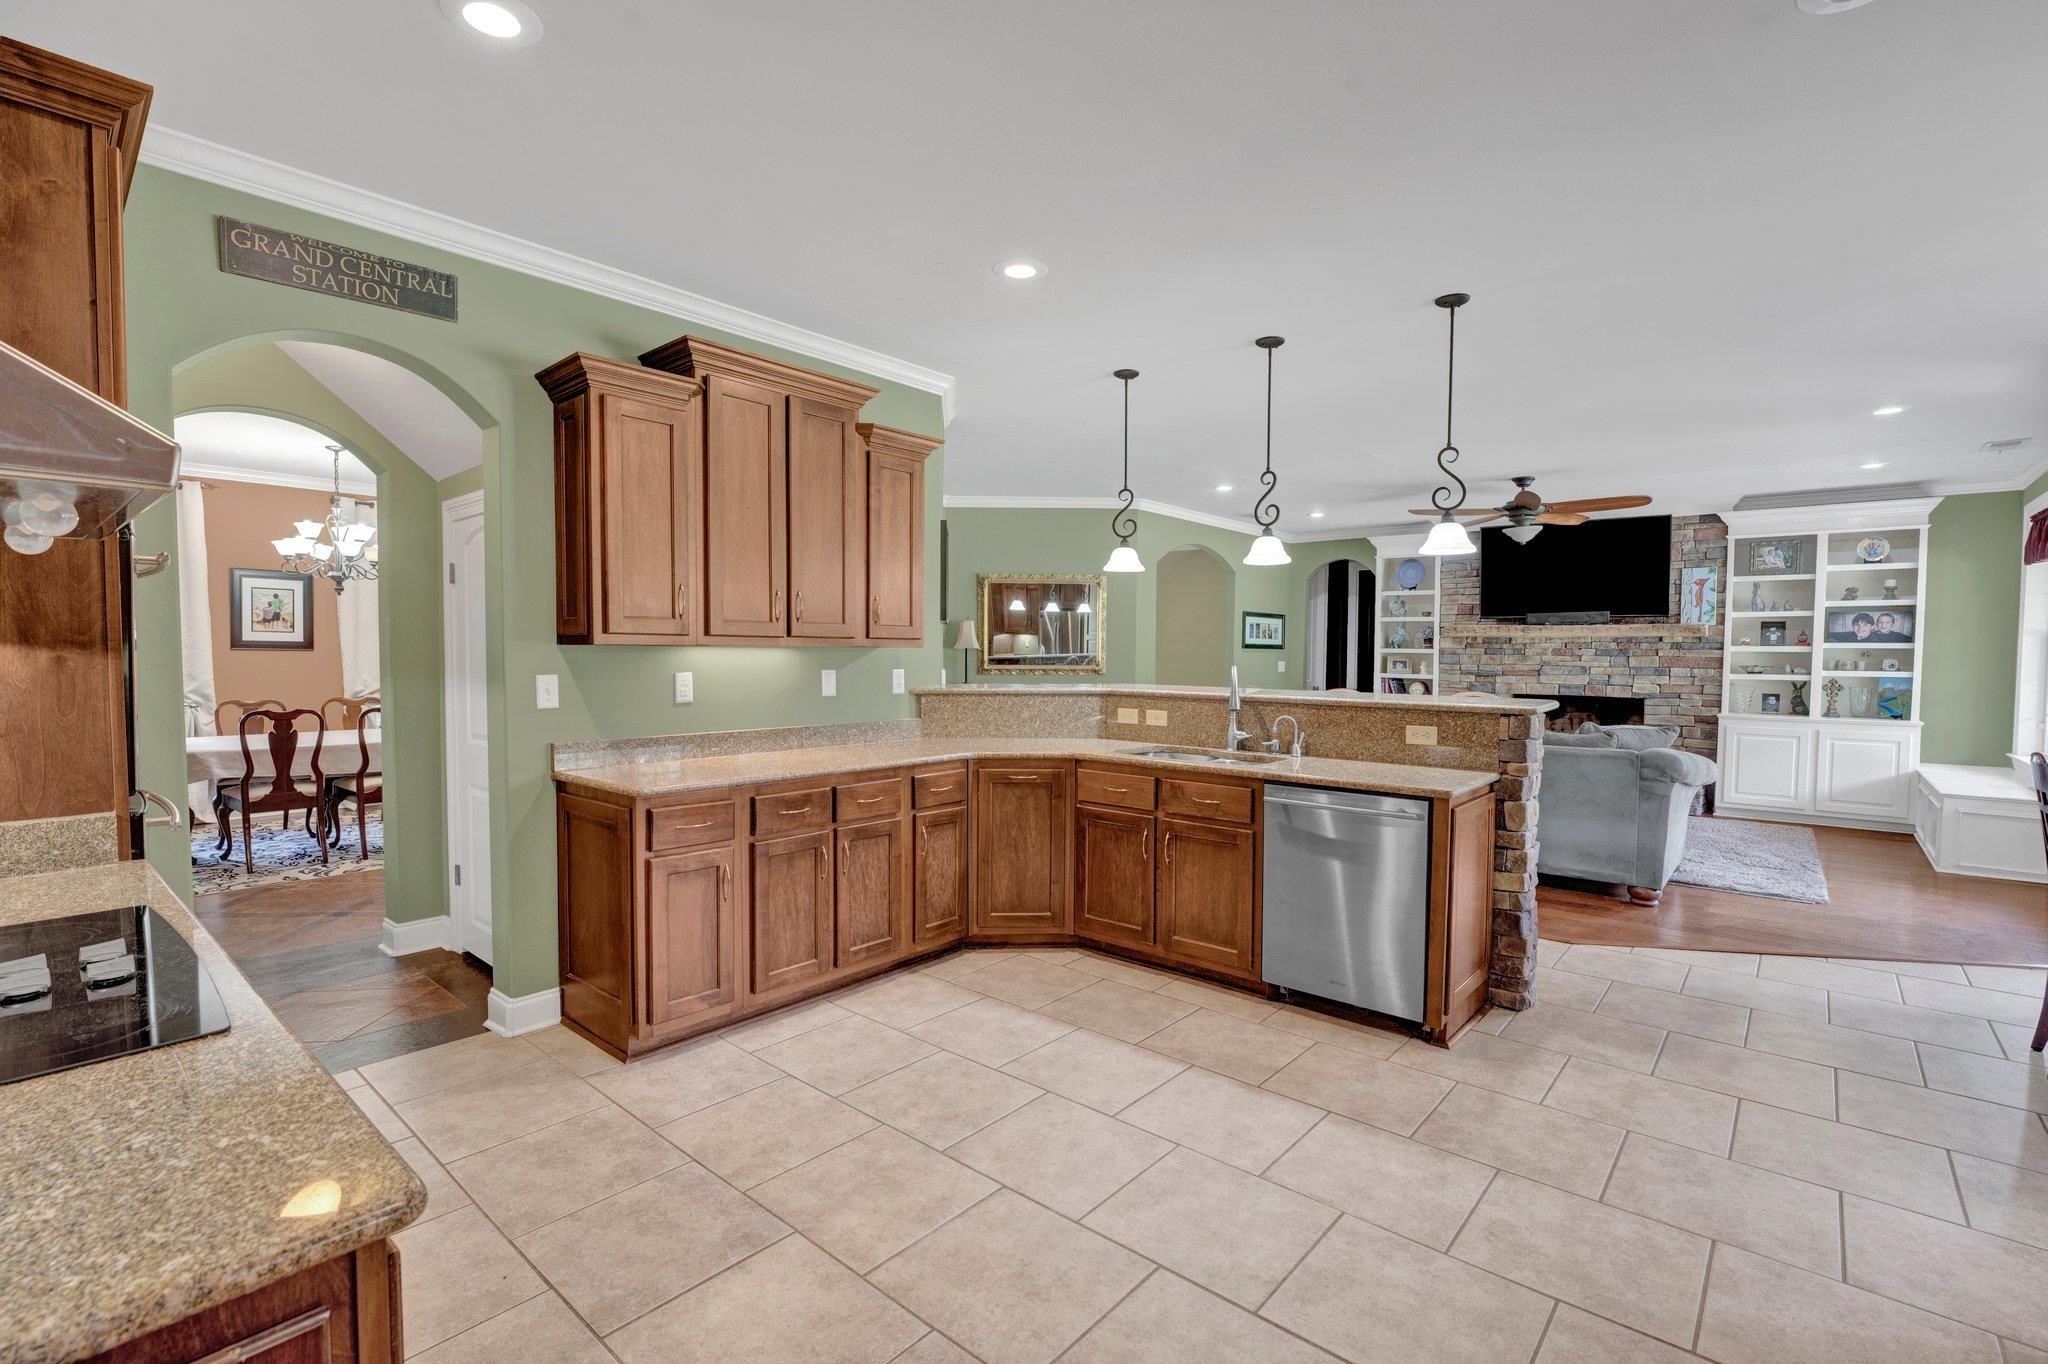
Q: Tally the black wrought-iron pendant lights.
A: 3